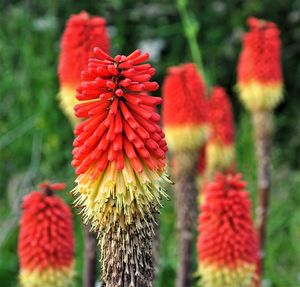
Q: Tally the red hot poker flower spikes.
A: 7